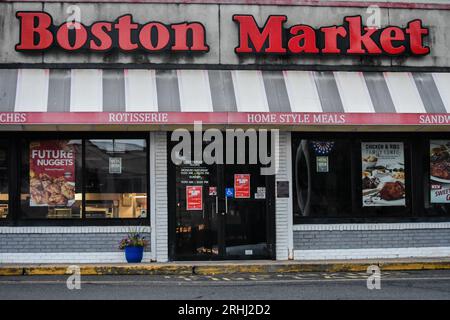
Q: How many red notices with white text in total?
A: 2